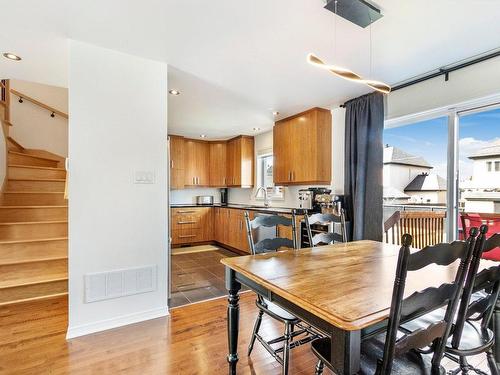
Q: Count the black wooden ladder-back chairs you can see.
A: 4